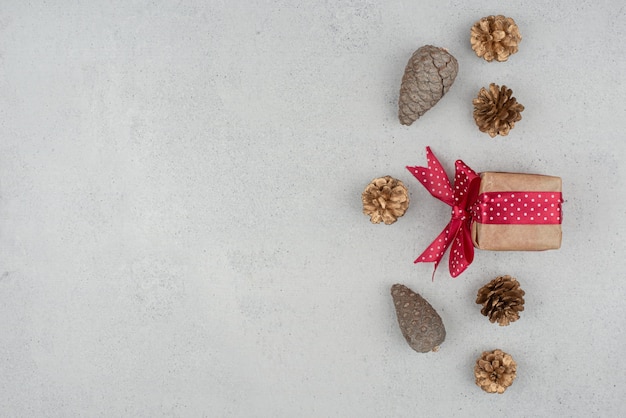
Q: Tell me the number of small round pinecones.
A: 5